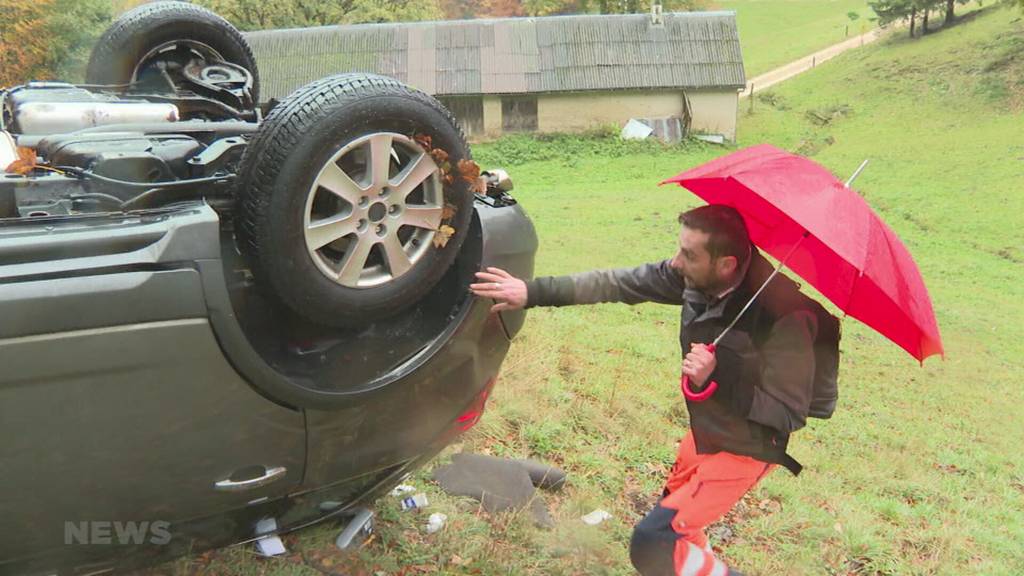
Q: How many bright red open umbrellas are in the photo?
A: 1